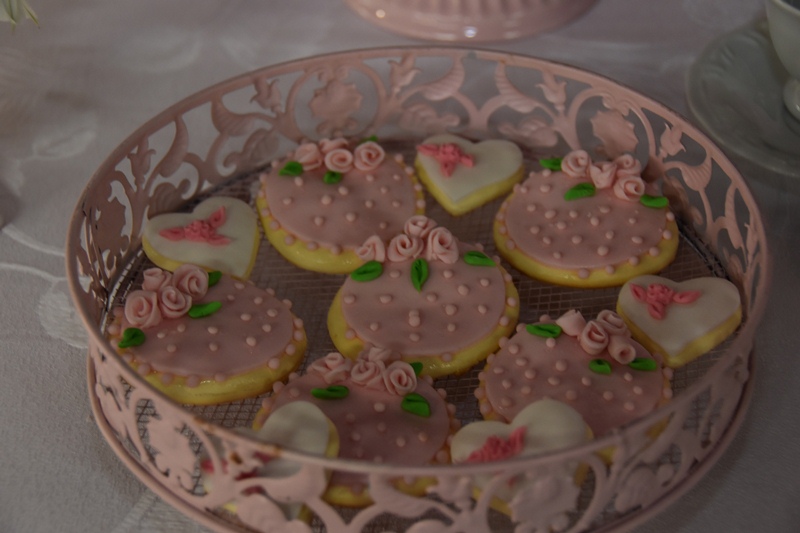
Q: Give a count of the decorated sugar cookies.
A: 11